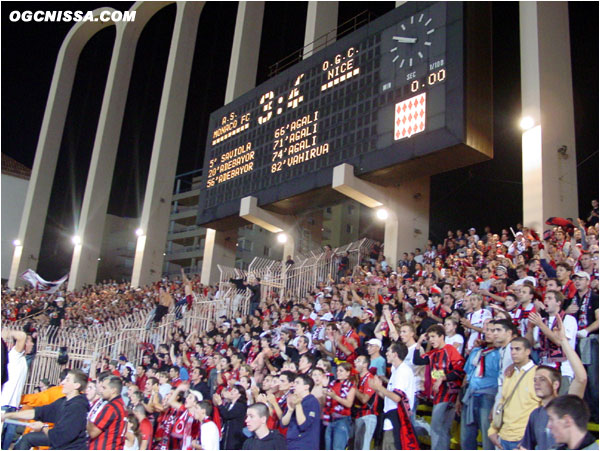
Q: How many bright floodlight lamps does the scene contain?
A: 6